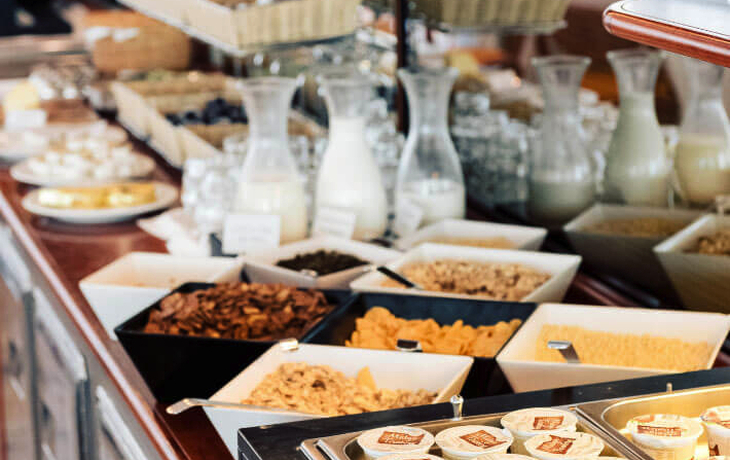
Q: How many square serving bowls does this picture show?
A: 10